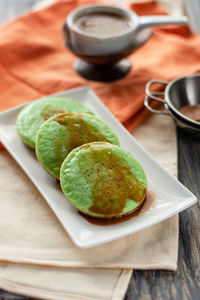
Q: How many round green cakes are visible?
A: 3